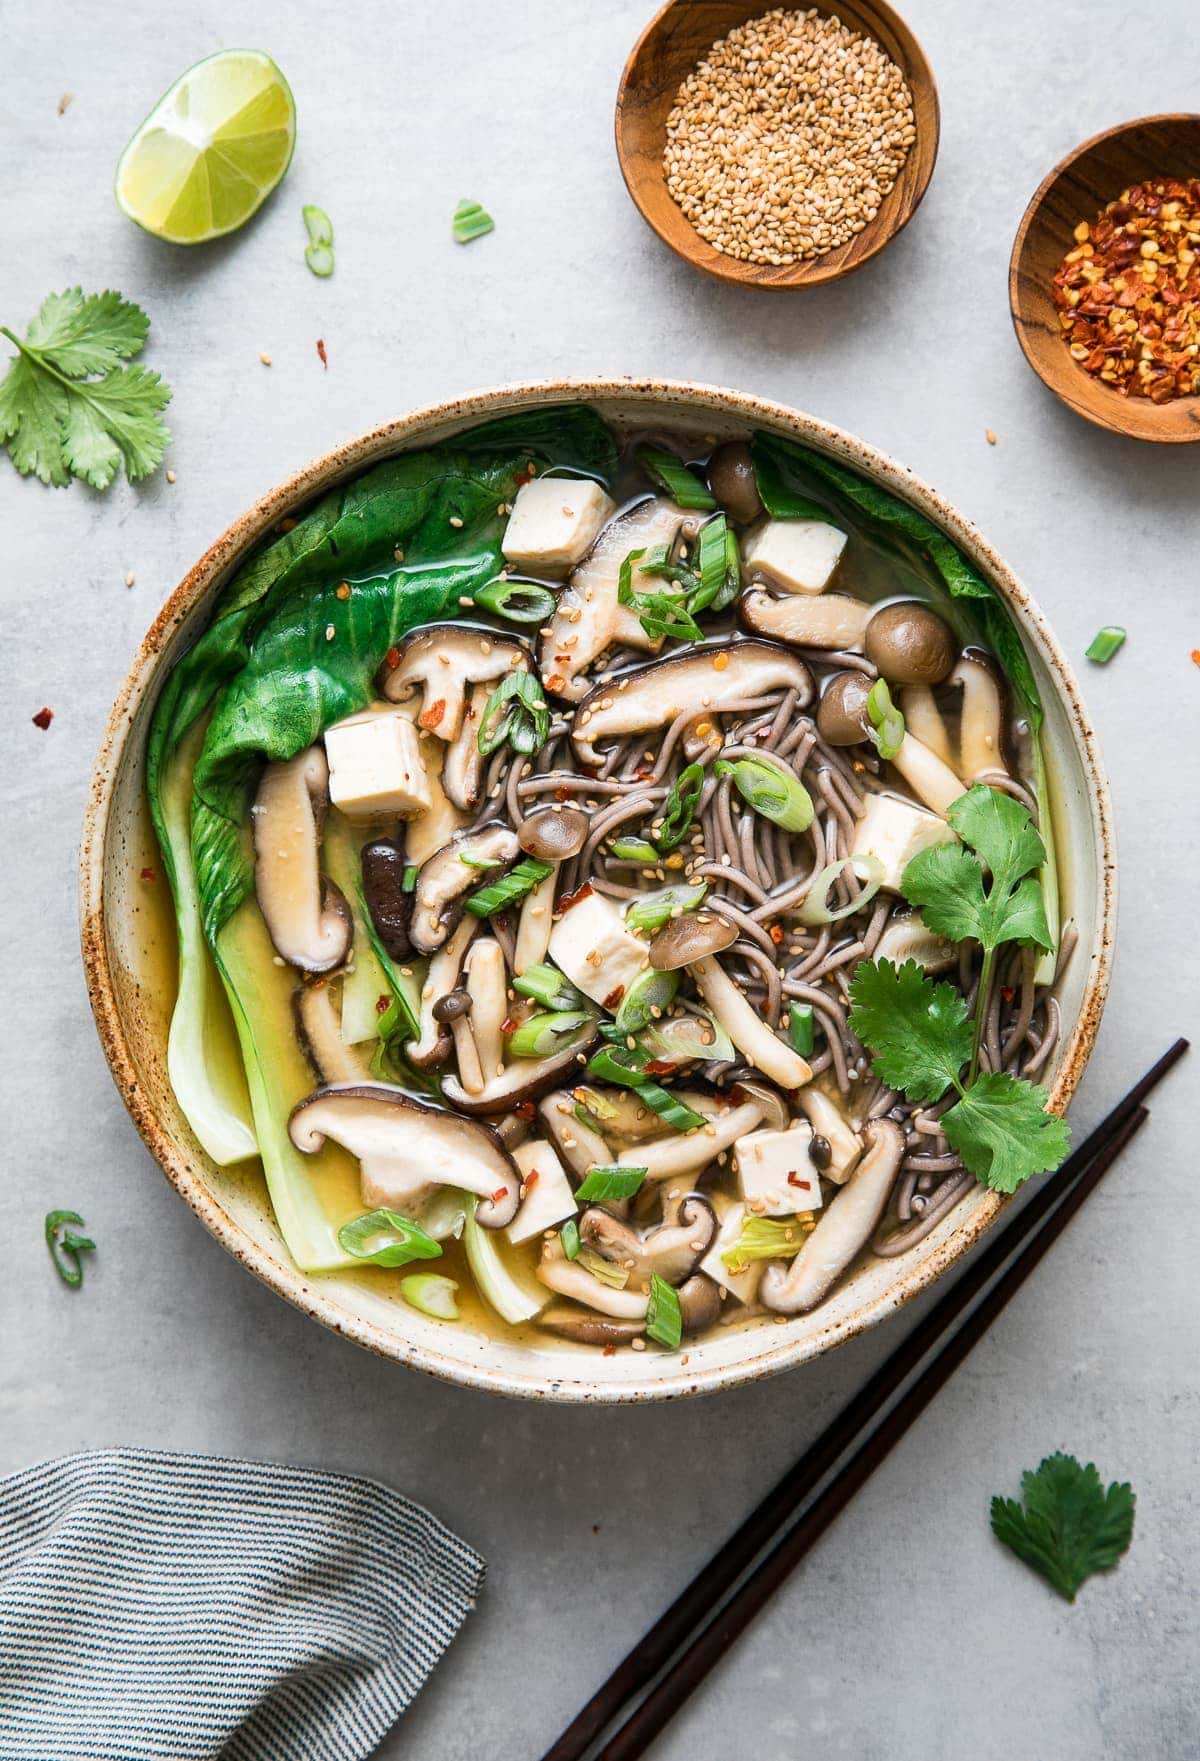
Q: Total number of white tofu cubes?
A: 8